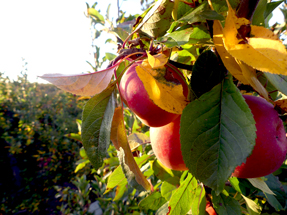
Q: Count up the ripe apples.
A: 3